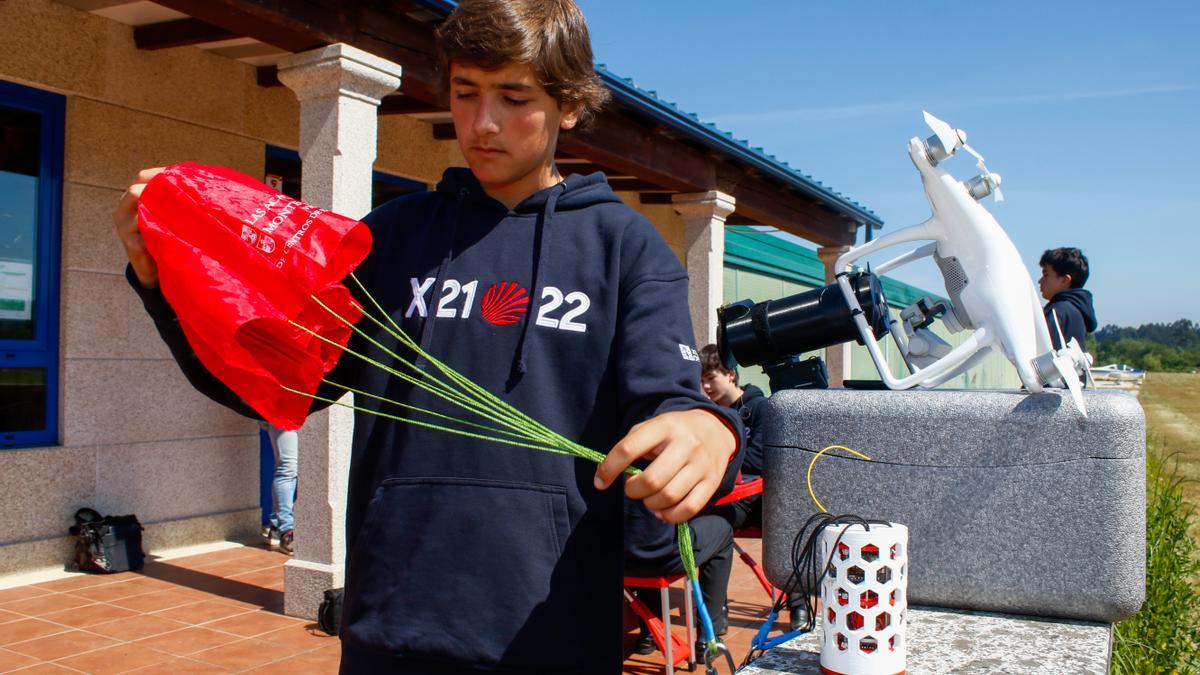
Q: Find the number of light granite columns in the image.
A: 3